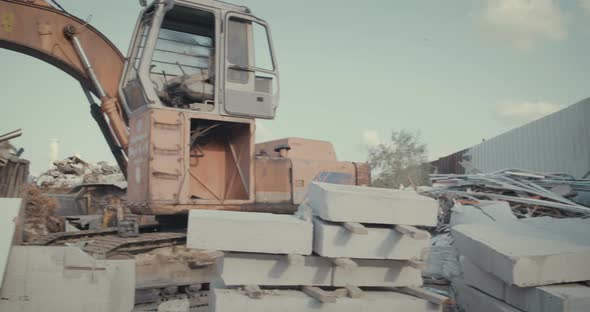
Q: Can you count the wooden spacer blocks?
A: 9